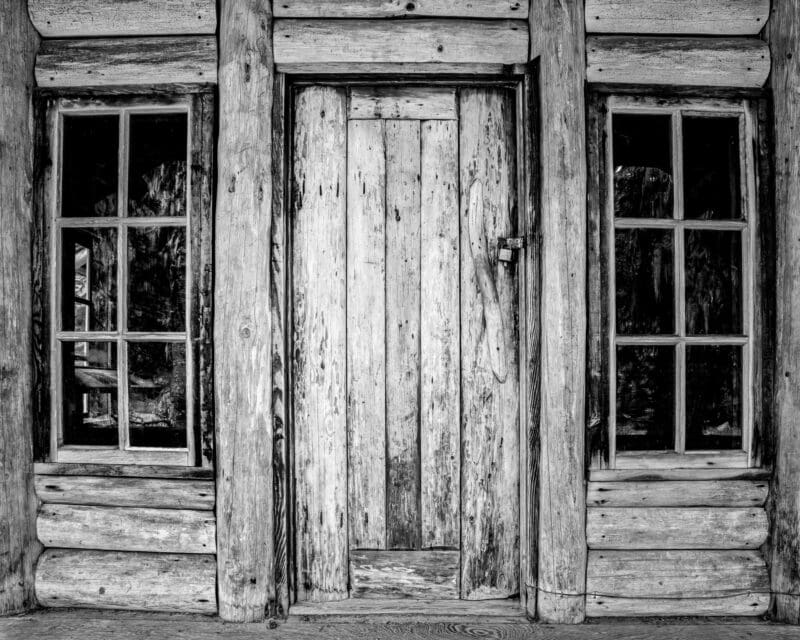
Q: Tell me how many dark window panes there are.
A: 12